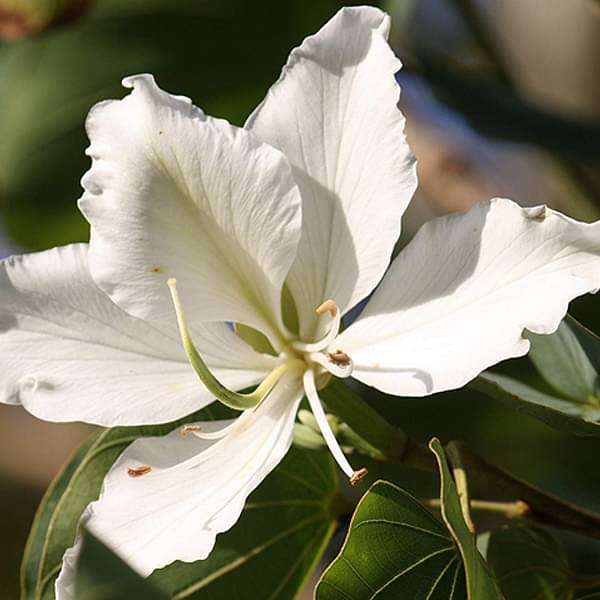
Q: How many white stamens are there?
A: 5